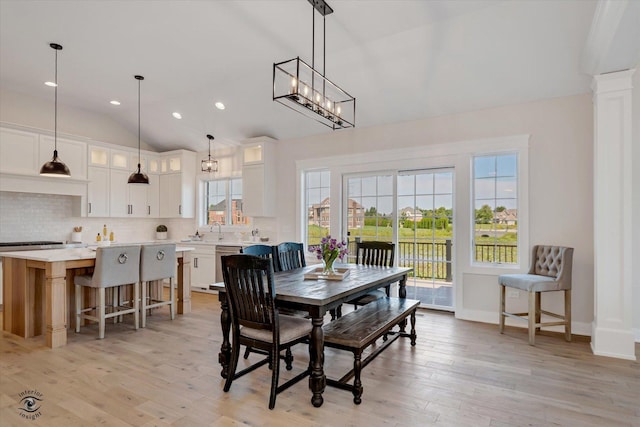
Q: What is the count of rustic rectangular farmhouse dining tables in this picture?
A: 1